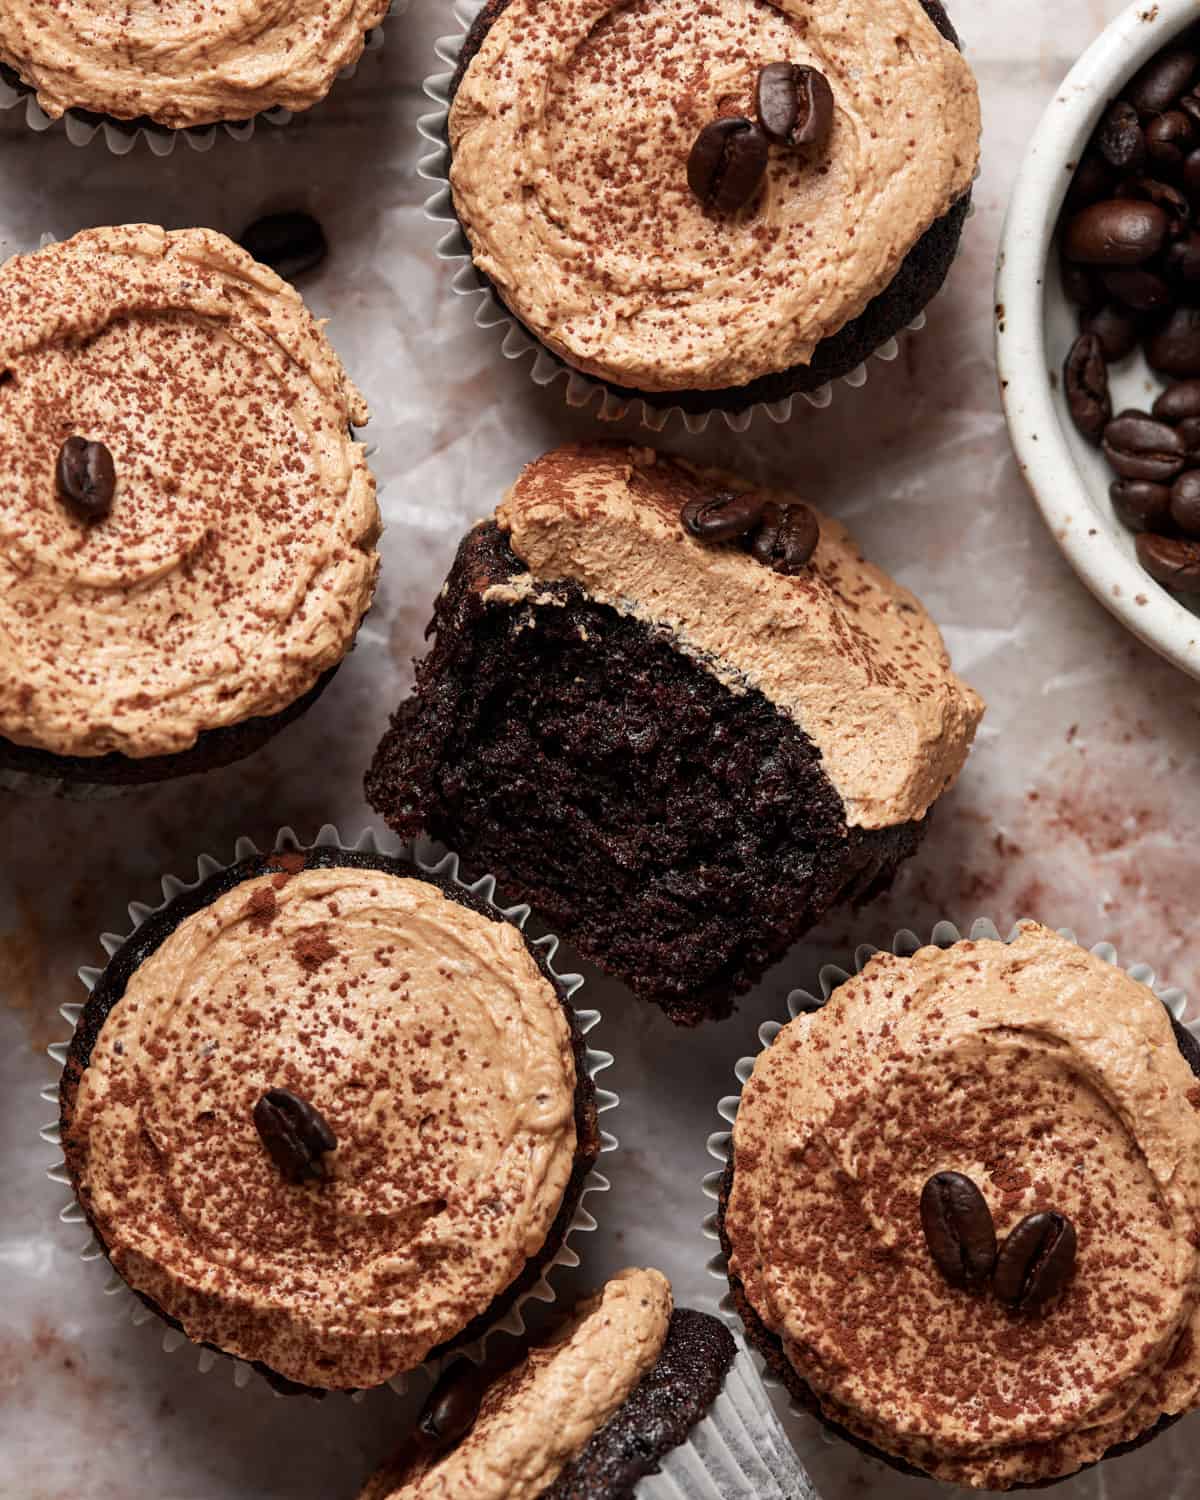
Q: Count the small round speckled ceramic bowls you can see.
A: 1